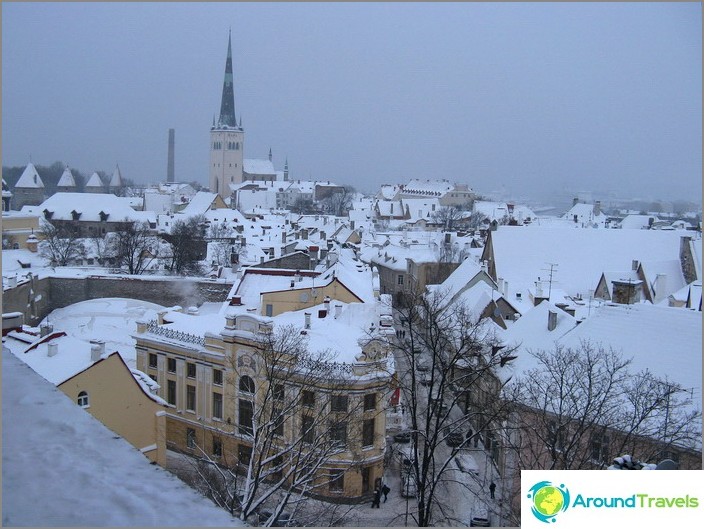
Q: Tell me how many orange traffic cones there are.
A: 0